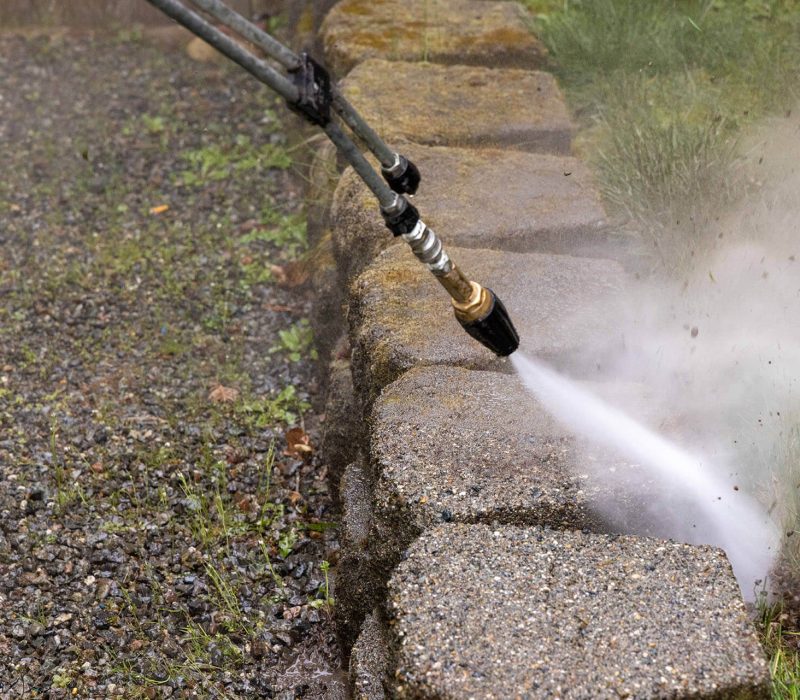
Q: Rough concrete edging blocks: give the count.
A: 6